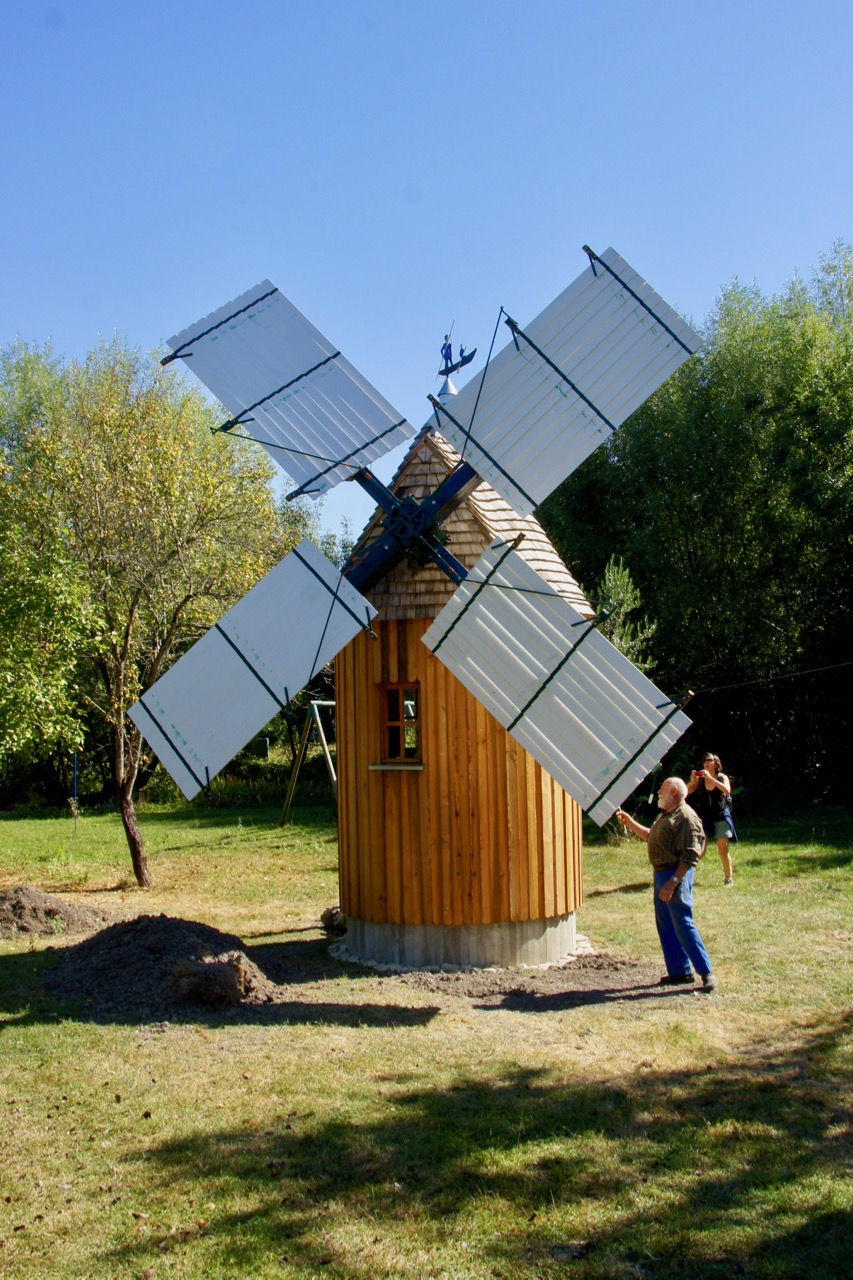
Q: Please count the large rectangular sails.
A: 4